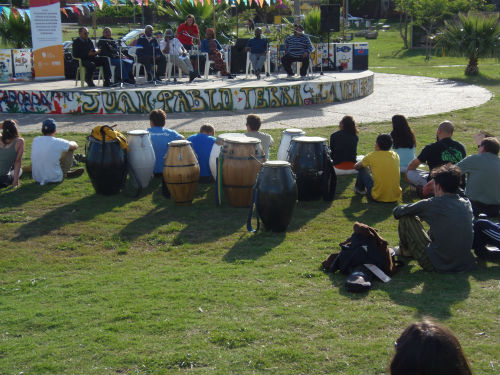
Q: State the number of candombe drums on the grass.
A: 8